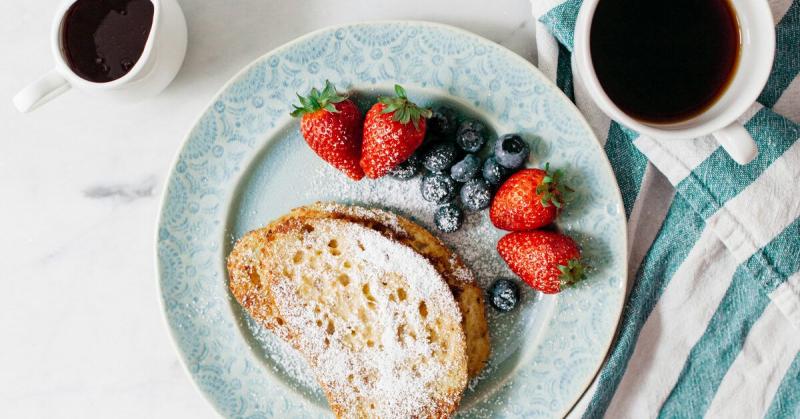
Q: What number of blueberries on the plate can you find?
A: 11